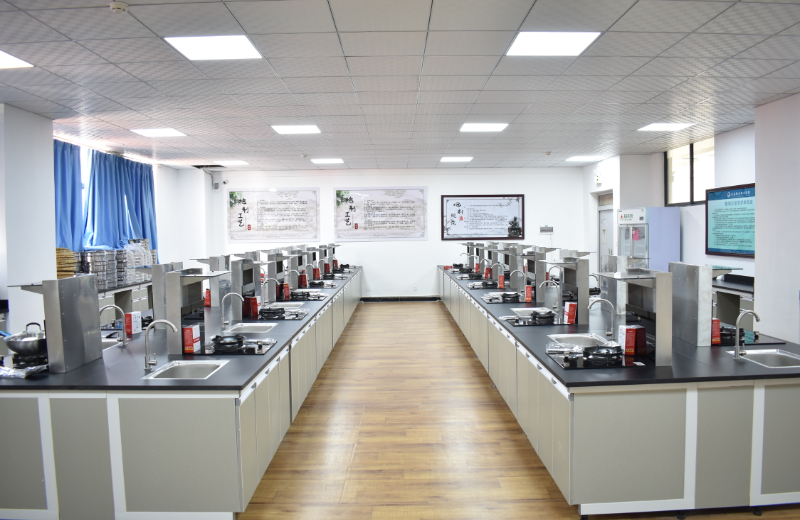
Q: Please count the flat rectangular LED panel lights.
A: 11